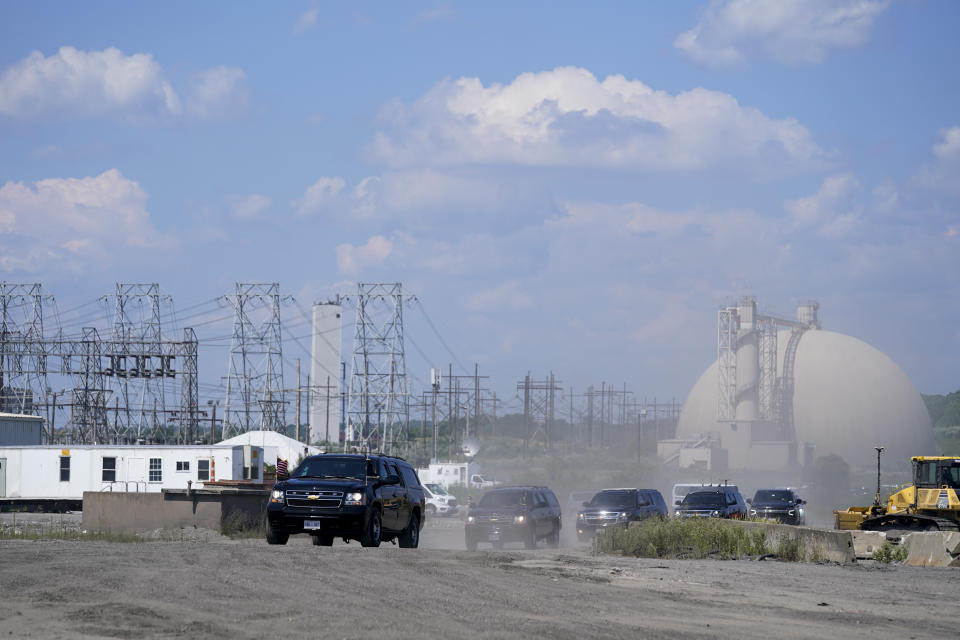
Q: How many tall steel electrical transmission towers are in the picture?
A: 4